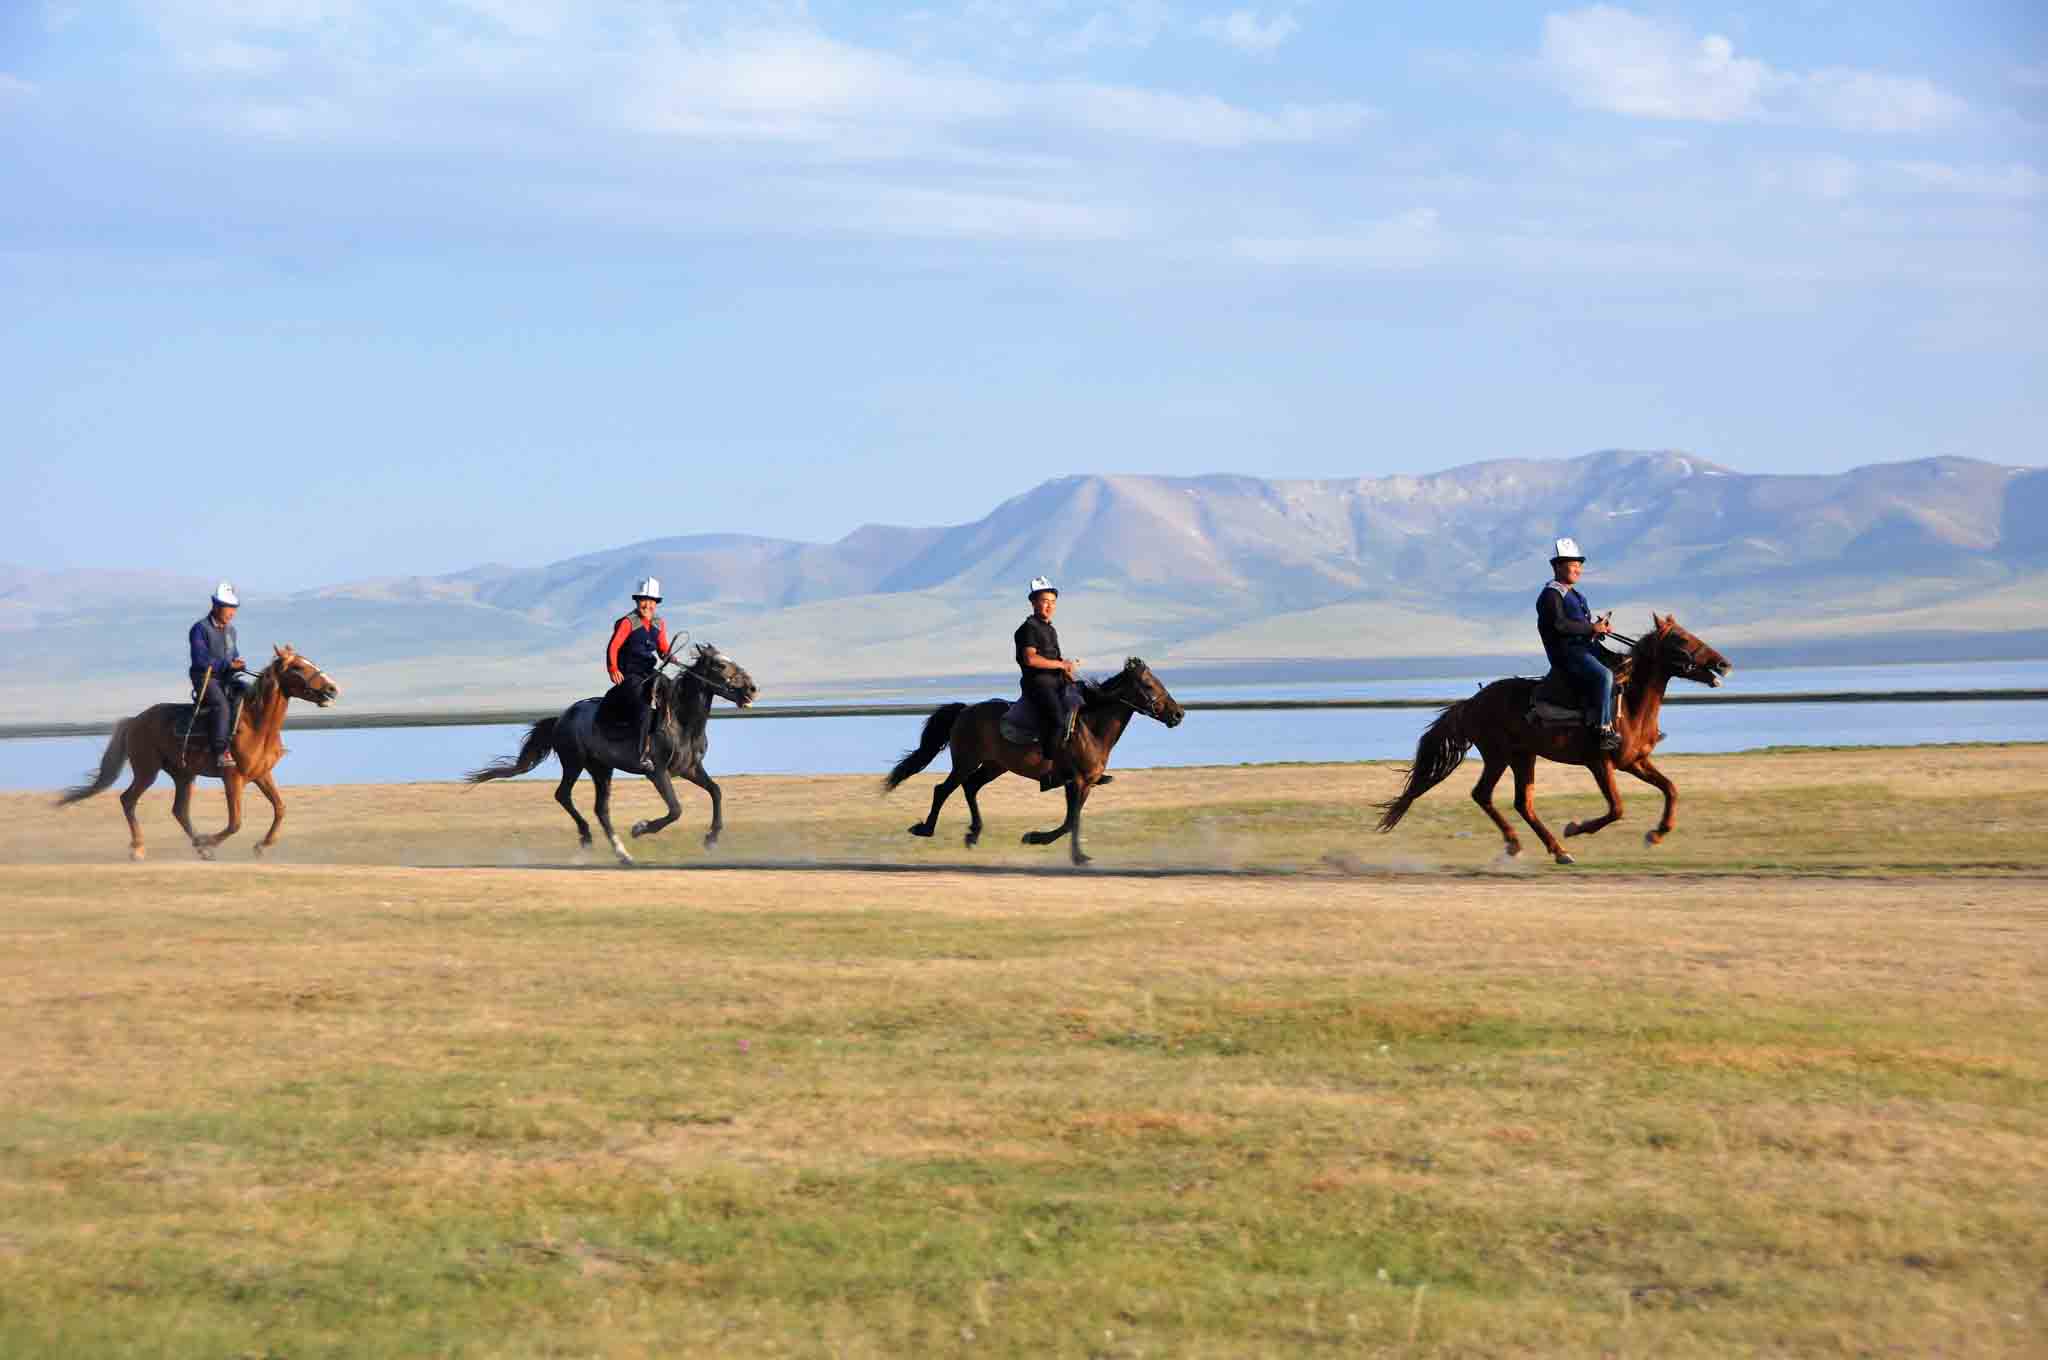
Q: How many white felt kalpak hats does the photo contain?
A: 4